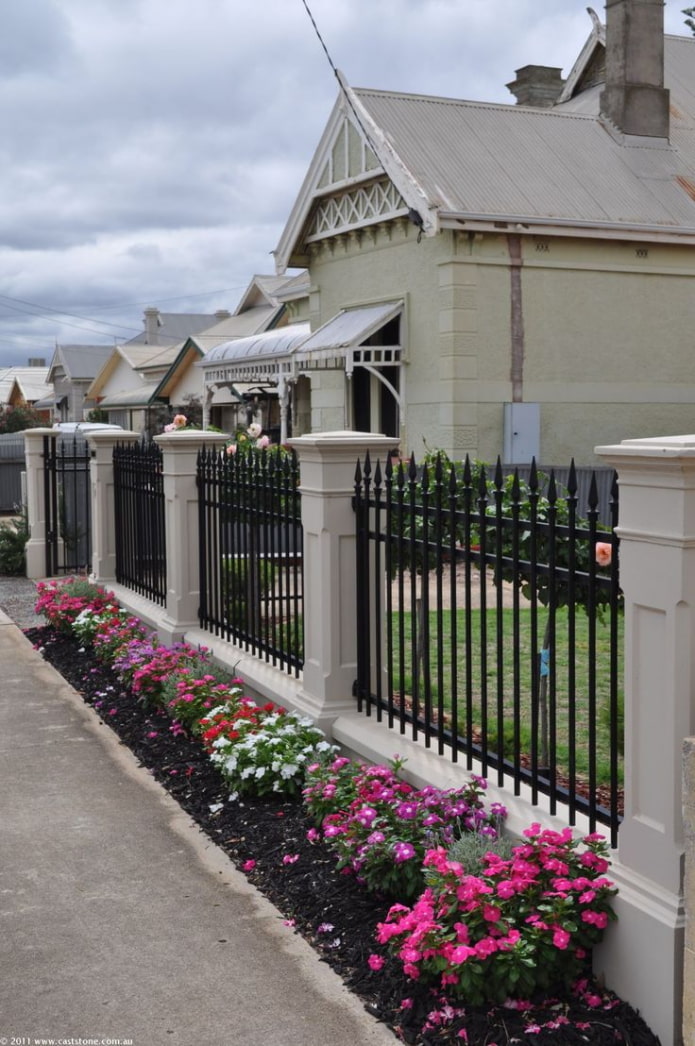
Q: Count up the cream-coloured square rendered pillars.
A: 5